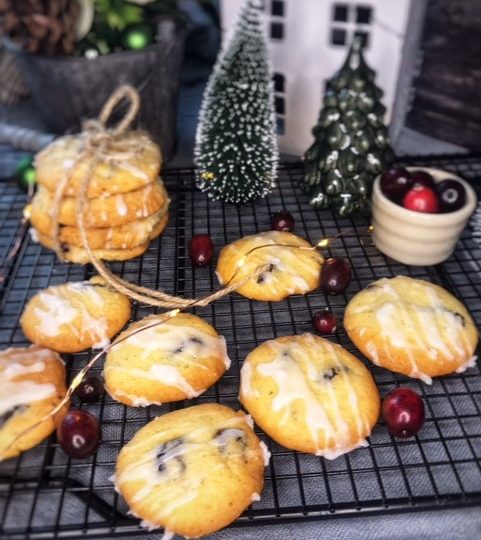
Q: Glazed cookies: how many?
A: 11